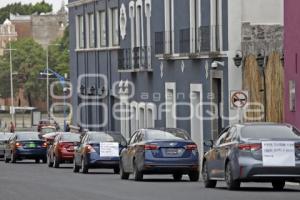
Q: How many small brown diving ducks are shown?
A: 0